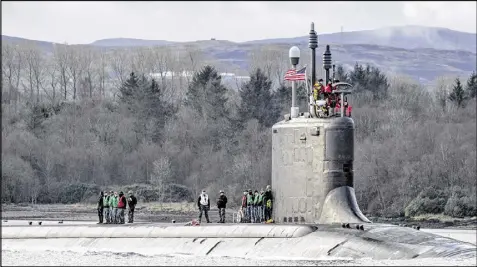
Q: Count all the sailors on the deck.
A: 13